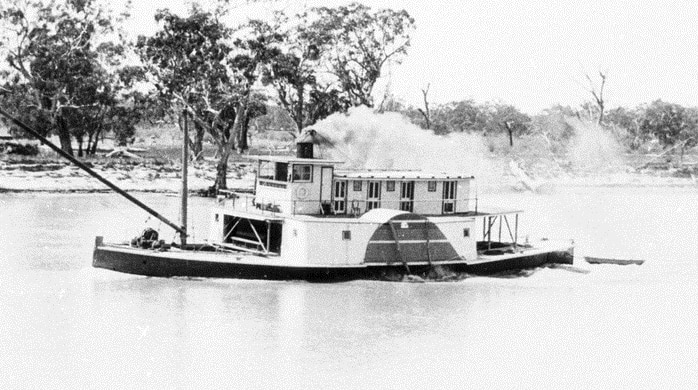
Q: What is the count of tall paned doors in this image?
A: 4